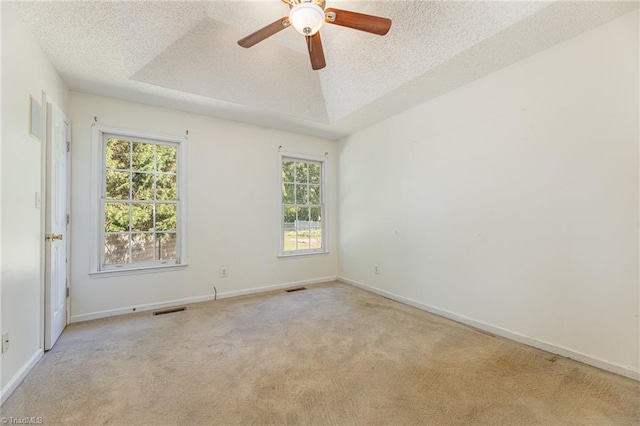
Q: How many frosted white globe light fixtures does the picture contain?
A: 1